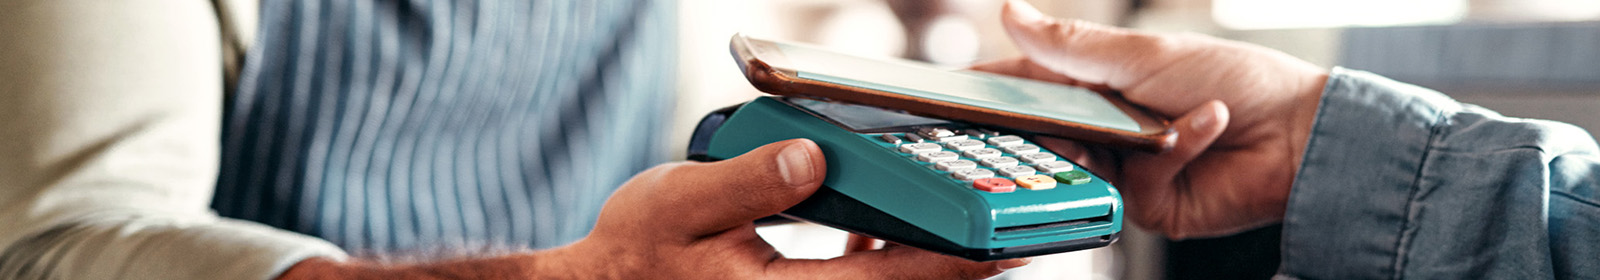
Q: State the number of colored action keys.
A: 3